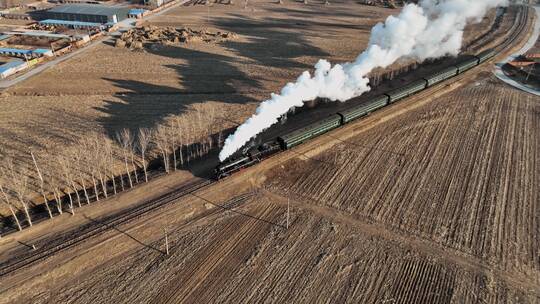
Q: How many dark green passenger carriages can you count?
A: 6